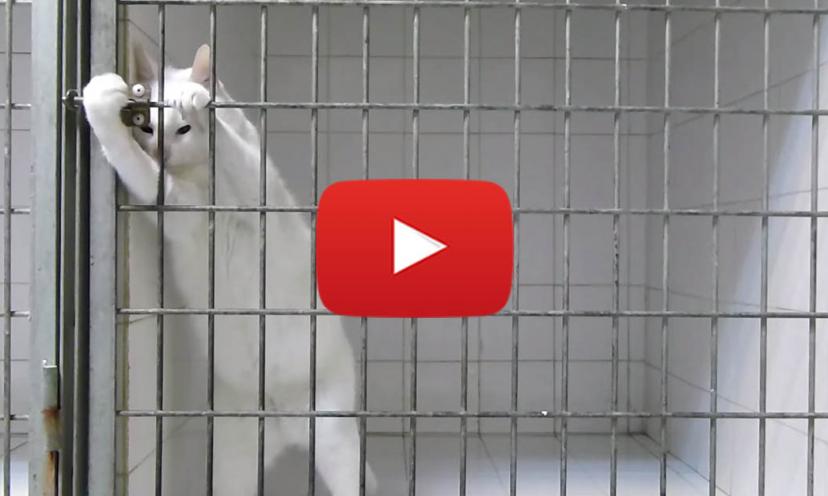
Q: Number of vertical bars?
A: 15